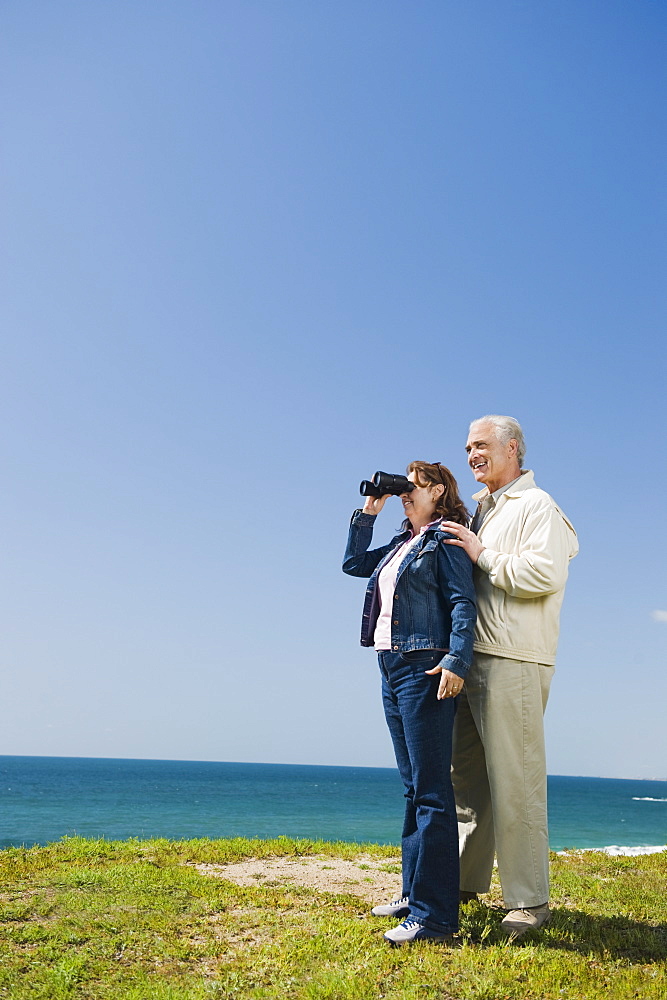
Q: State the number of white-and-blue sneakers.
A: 2